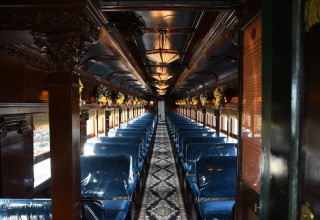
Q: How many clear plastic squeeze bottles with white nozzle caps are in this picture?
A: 0